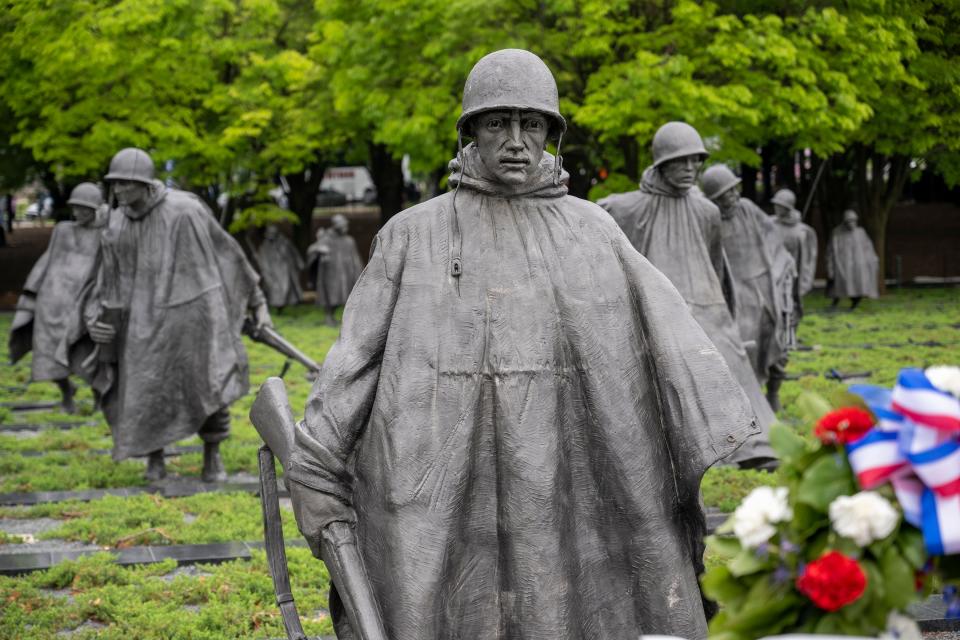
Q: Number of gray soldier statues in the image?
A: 9